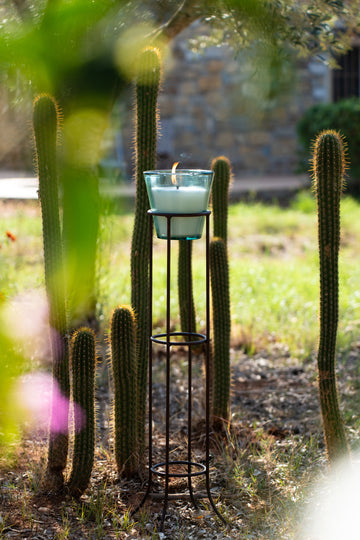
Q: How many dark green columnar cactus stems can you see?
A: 8